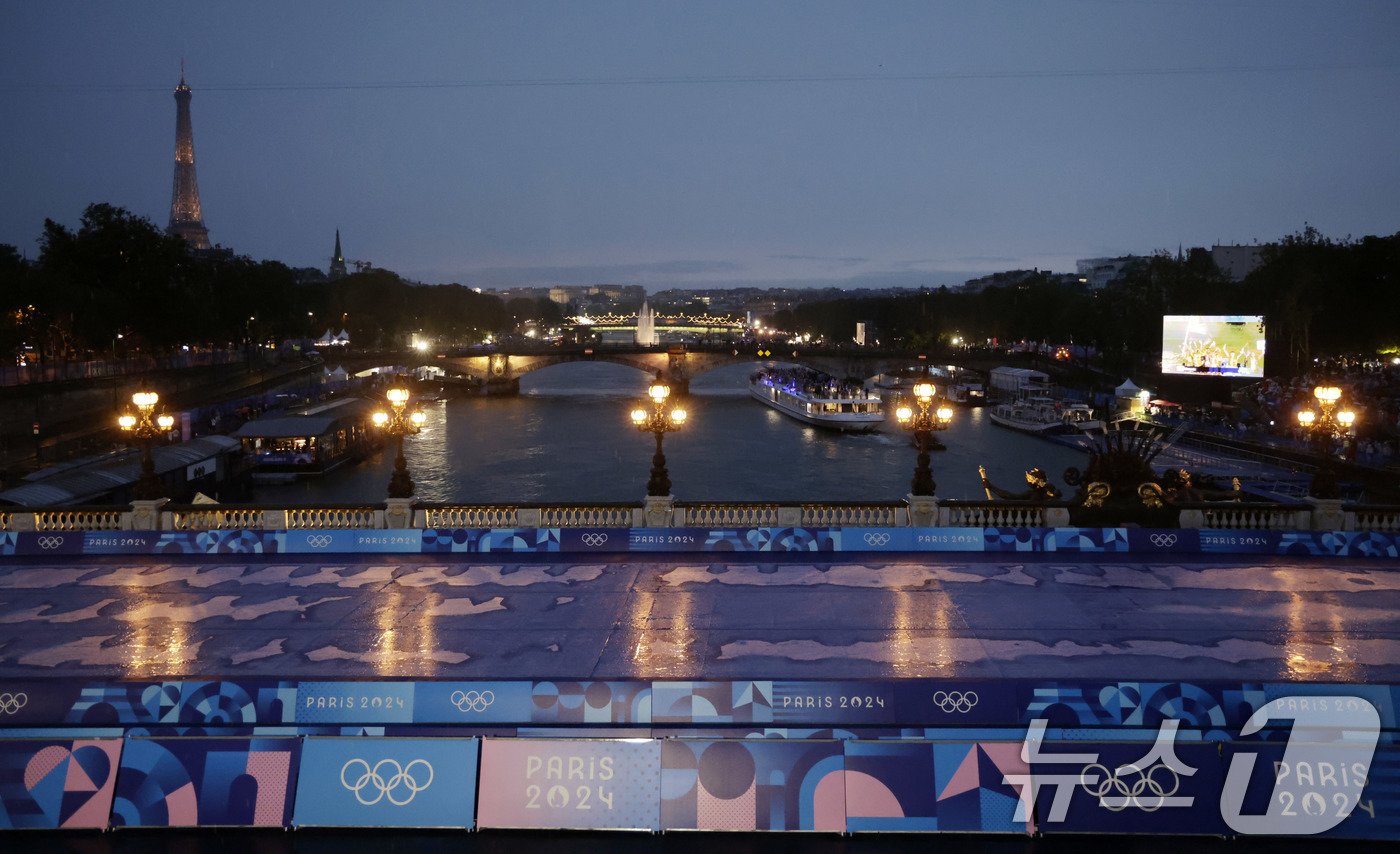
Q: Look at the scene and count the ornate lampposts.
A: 5